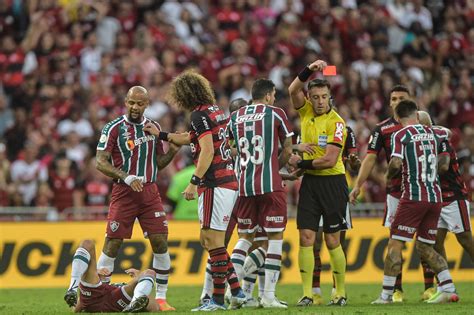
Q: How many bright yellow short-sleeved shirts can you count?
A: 1